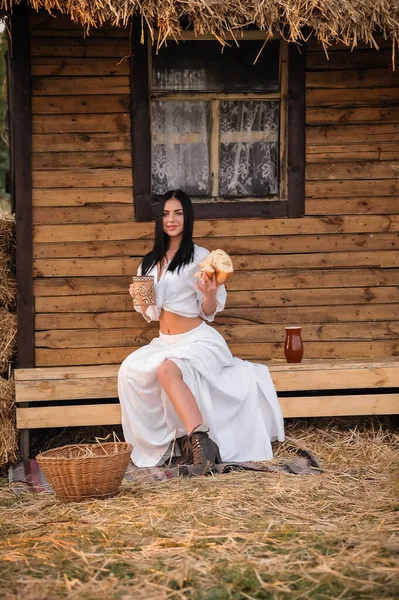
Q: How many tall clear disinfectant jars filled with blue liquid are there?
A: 0